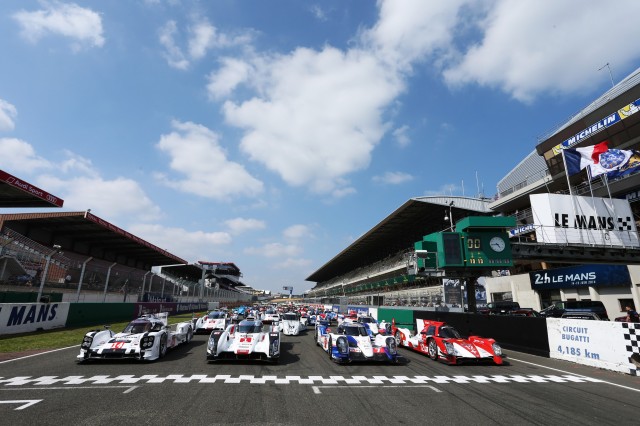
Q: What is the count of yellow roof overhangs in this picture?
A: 0